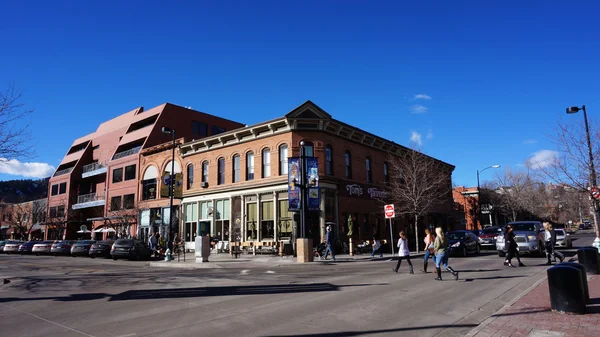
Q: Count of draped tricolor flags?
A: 0